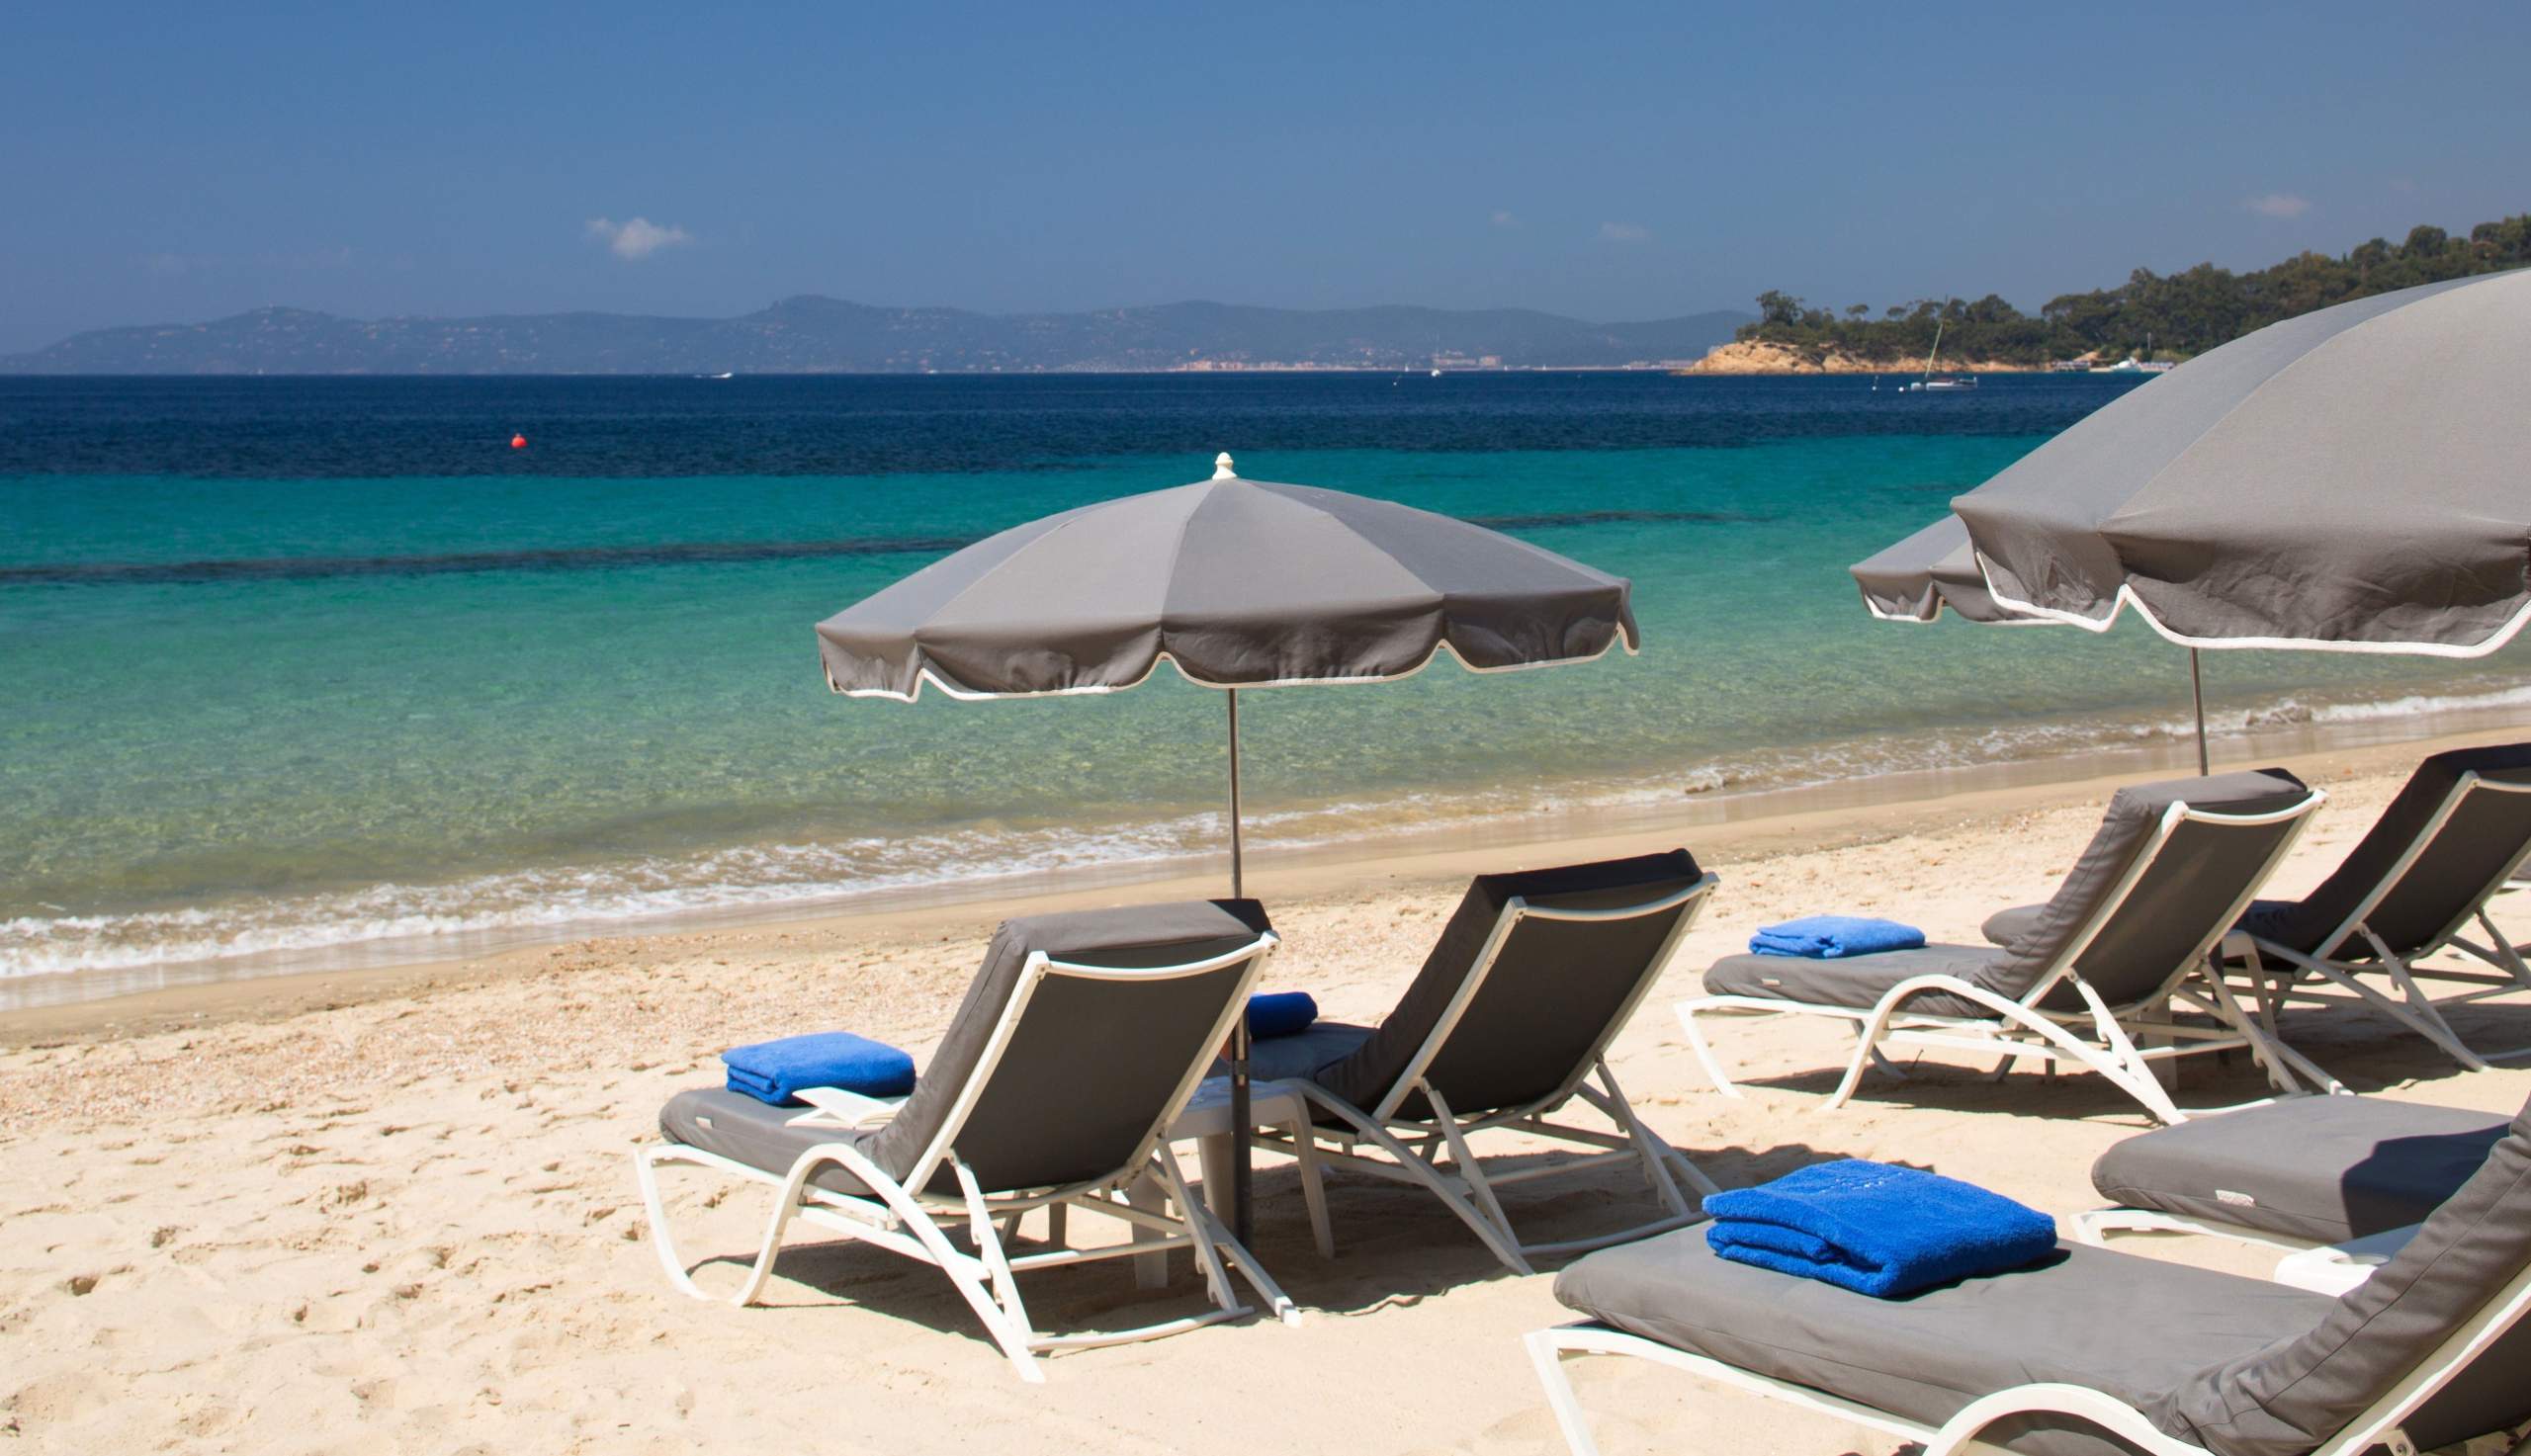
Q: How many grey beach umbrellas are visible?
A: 3